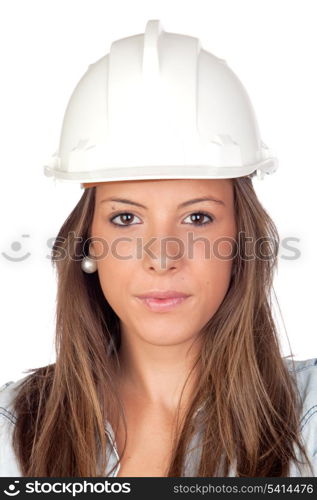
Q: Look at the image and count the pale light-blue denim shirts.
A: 1